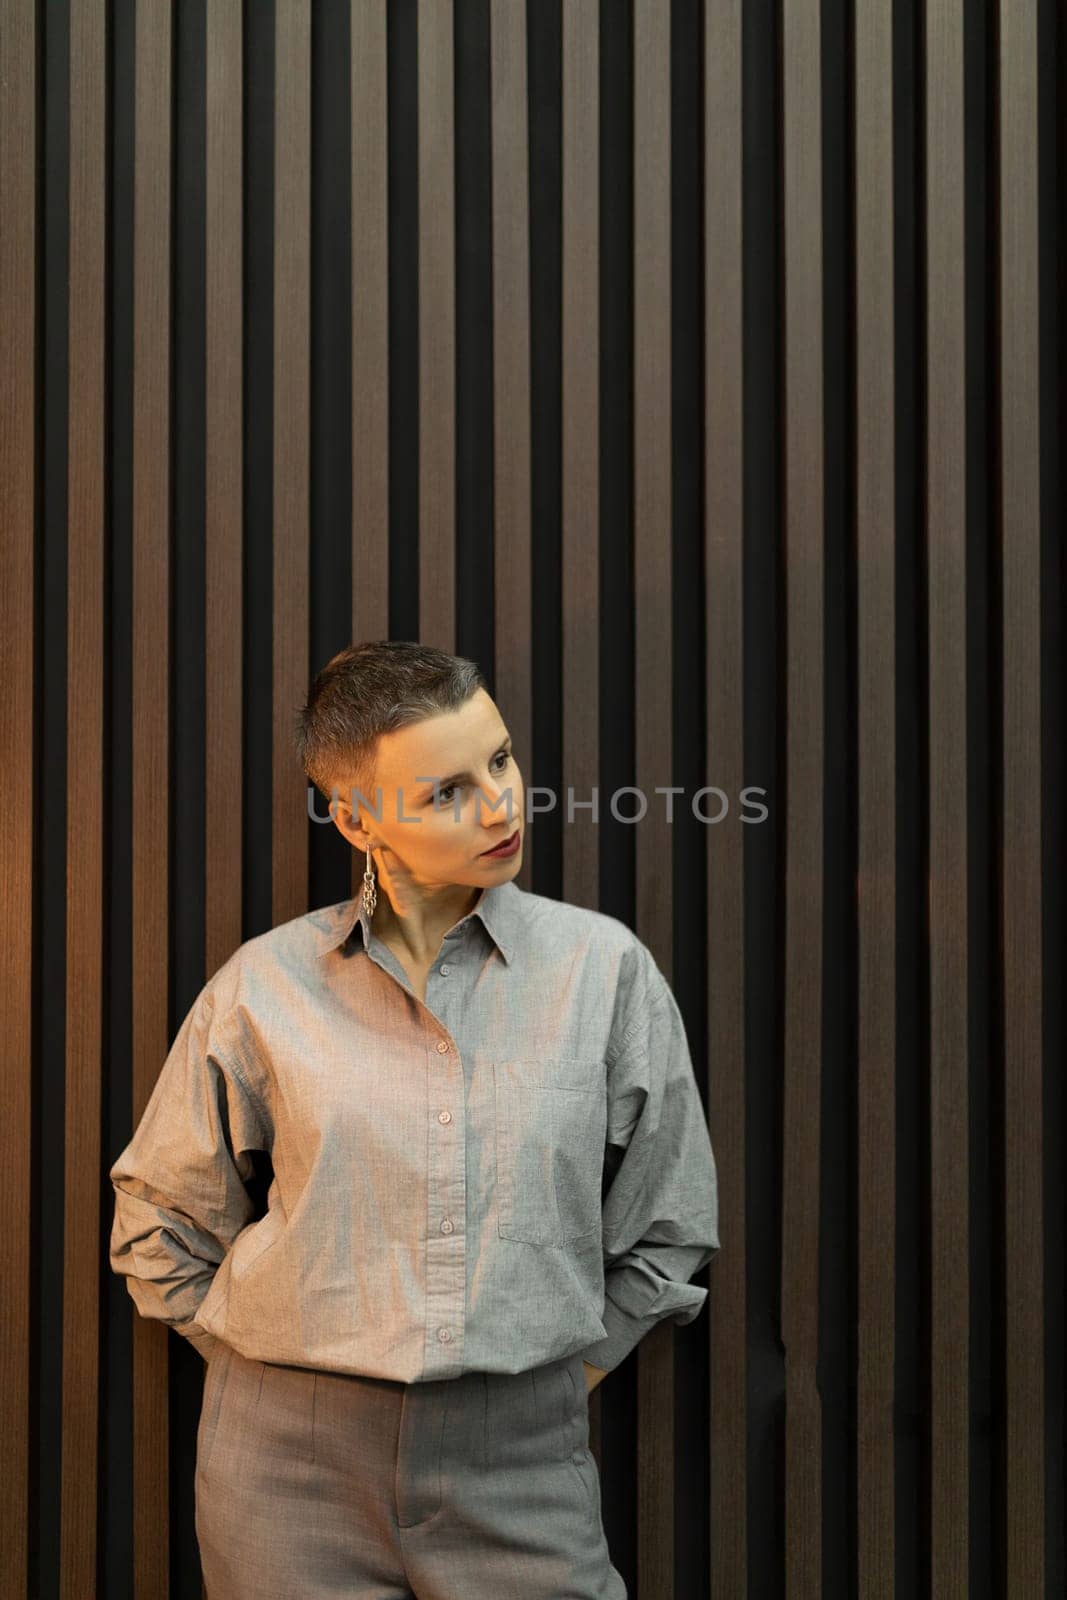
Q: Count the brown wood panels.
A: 15